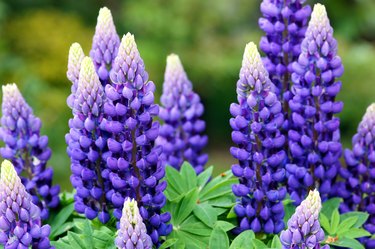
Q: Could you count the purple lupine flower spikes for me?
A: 13